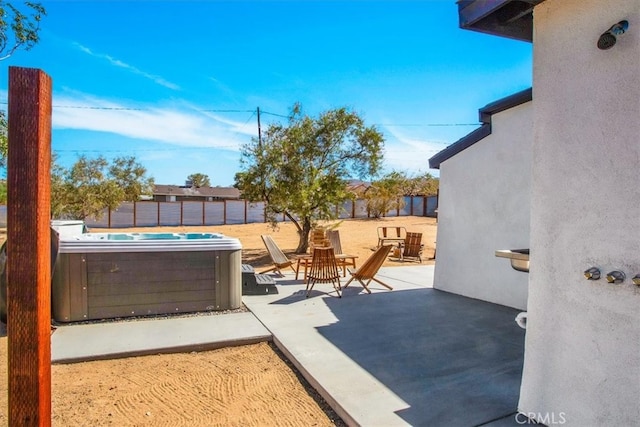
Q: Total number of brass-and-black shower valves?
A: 3